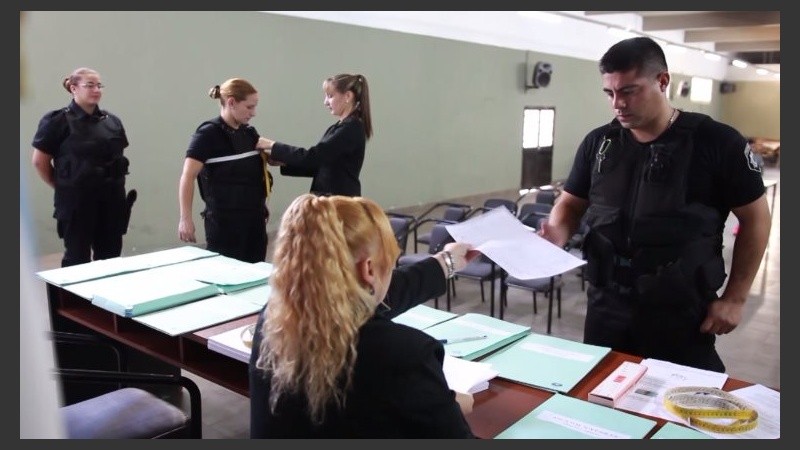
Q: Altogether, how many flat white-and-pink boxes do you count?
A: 1